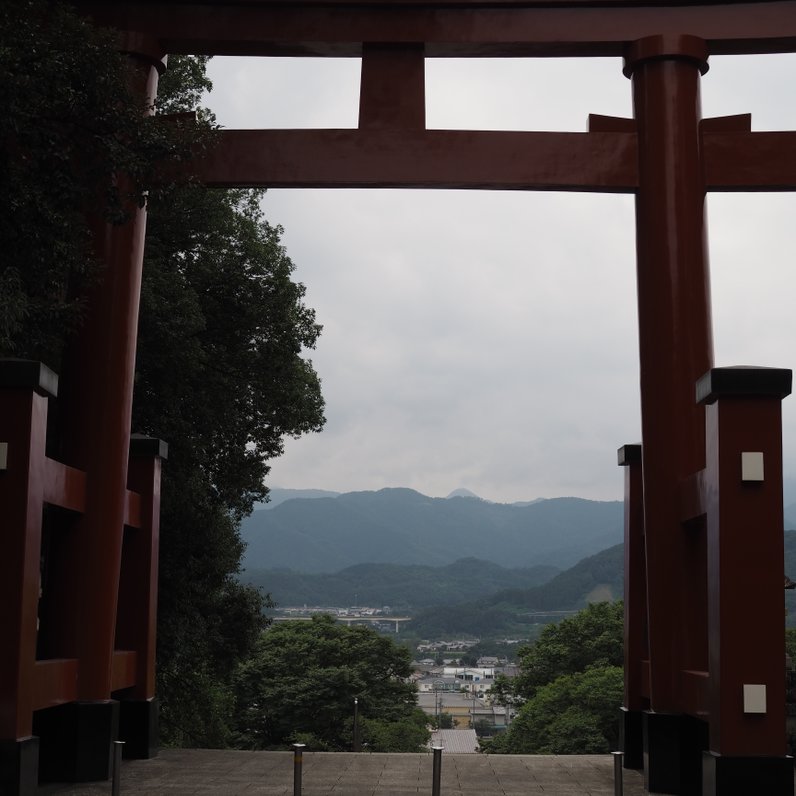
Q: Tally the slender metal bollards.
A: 4